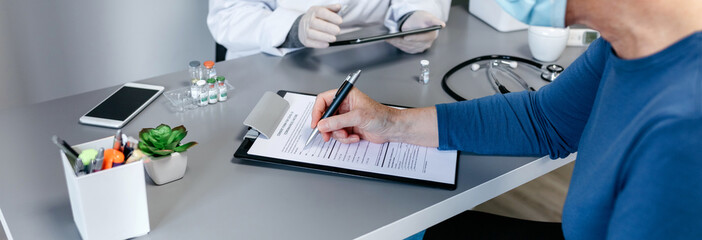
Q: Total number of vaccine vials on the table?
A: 7